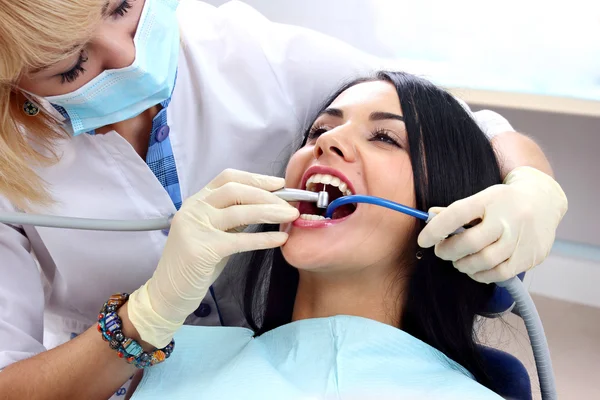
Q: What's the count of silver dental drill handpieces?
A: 1